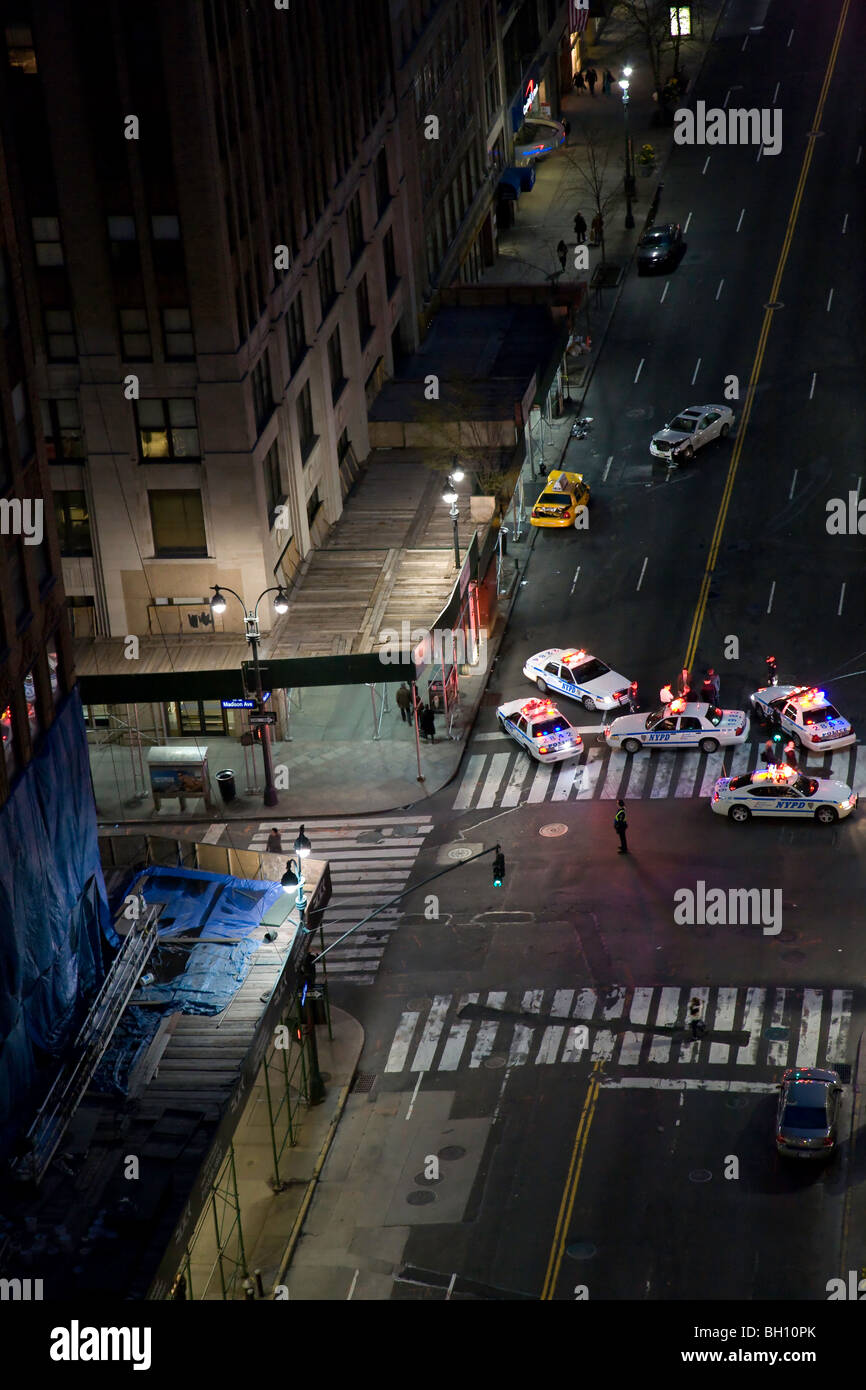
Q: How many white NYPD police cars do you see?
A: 5